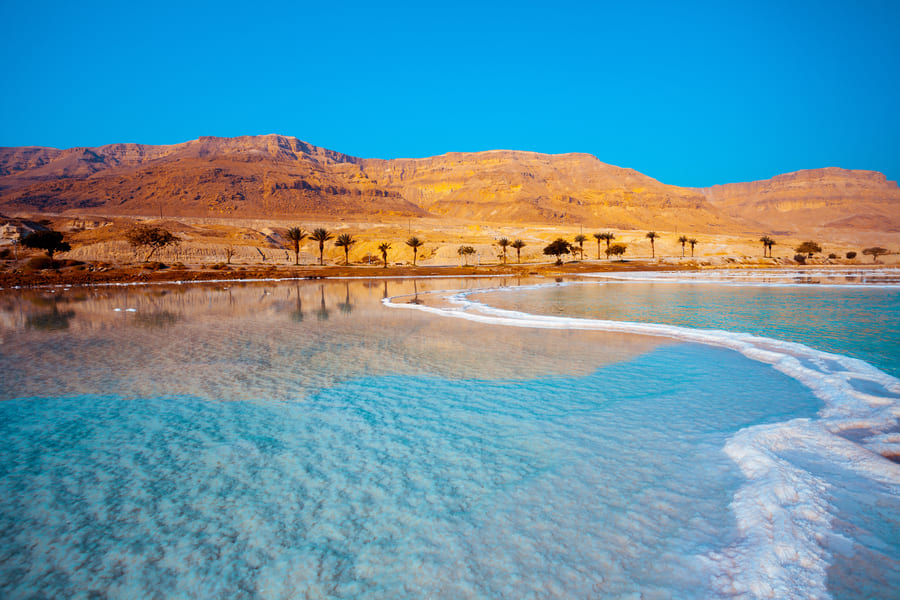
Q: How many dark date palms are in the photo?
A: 15